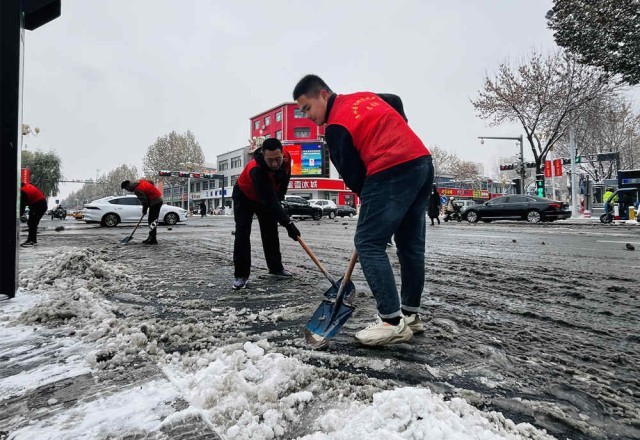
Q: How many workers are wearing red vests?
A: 4